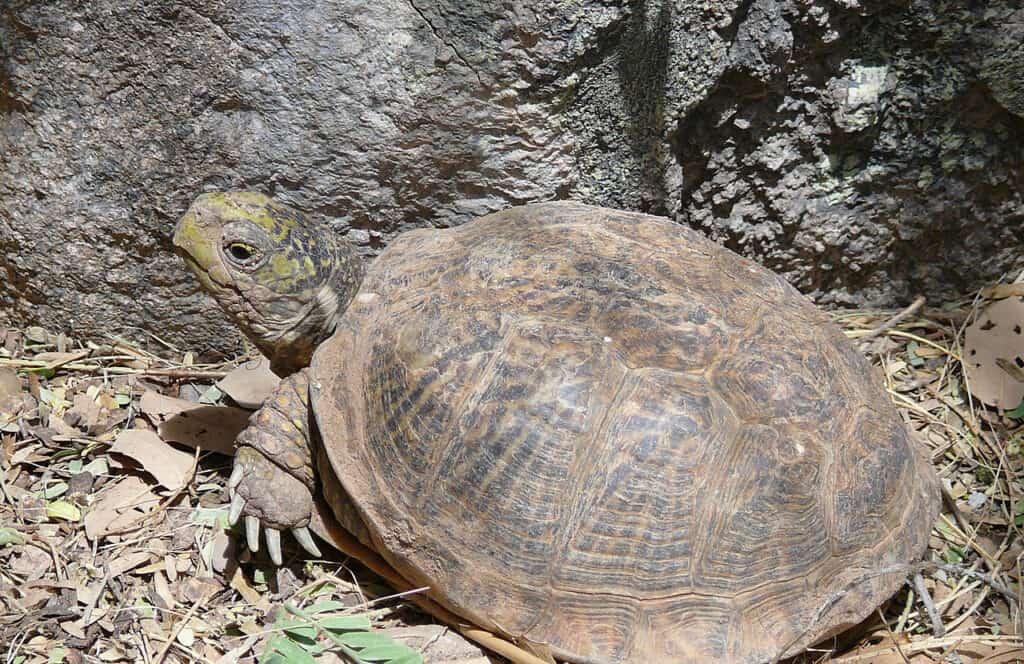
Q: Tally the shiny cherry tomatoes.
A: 0